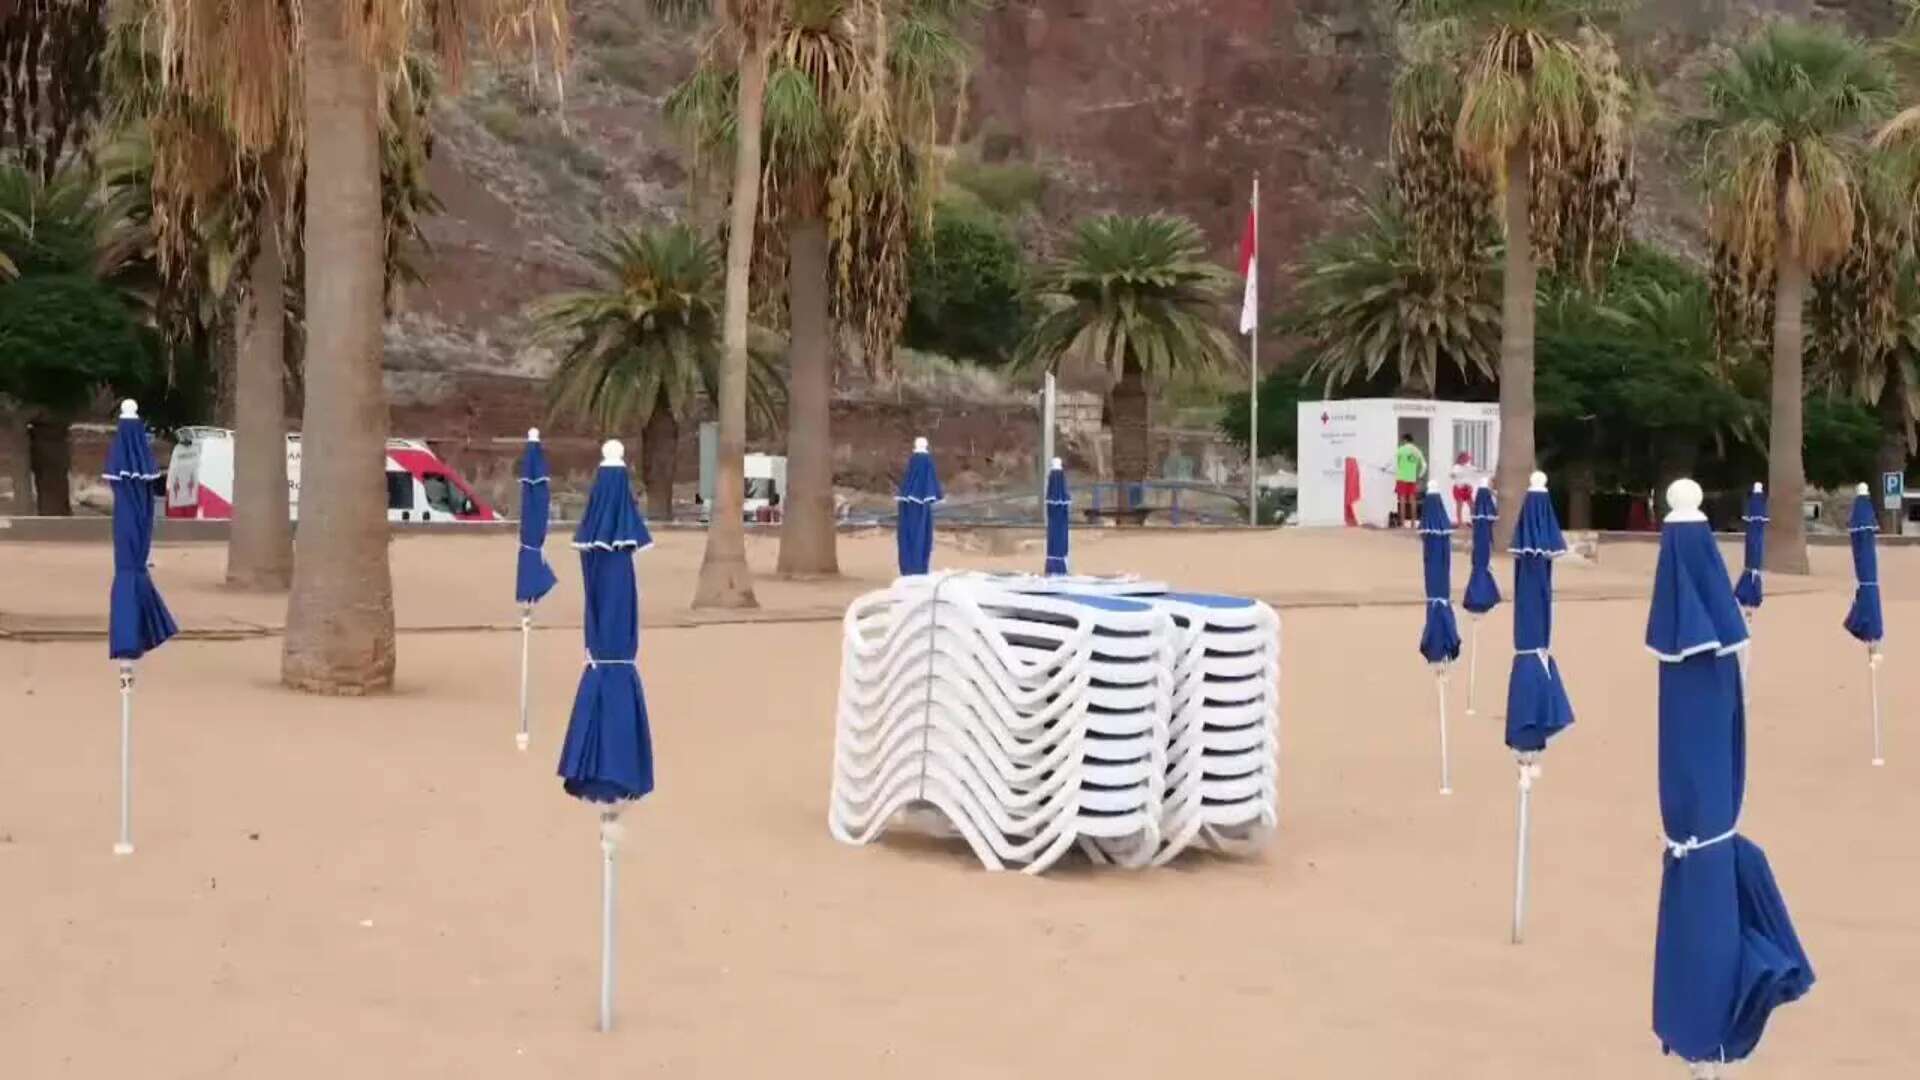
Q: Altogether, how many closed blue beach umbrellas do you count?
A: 11